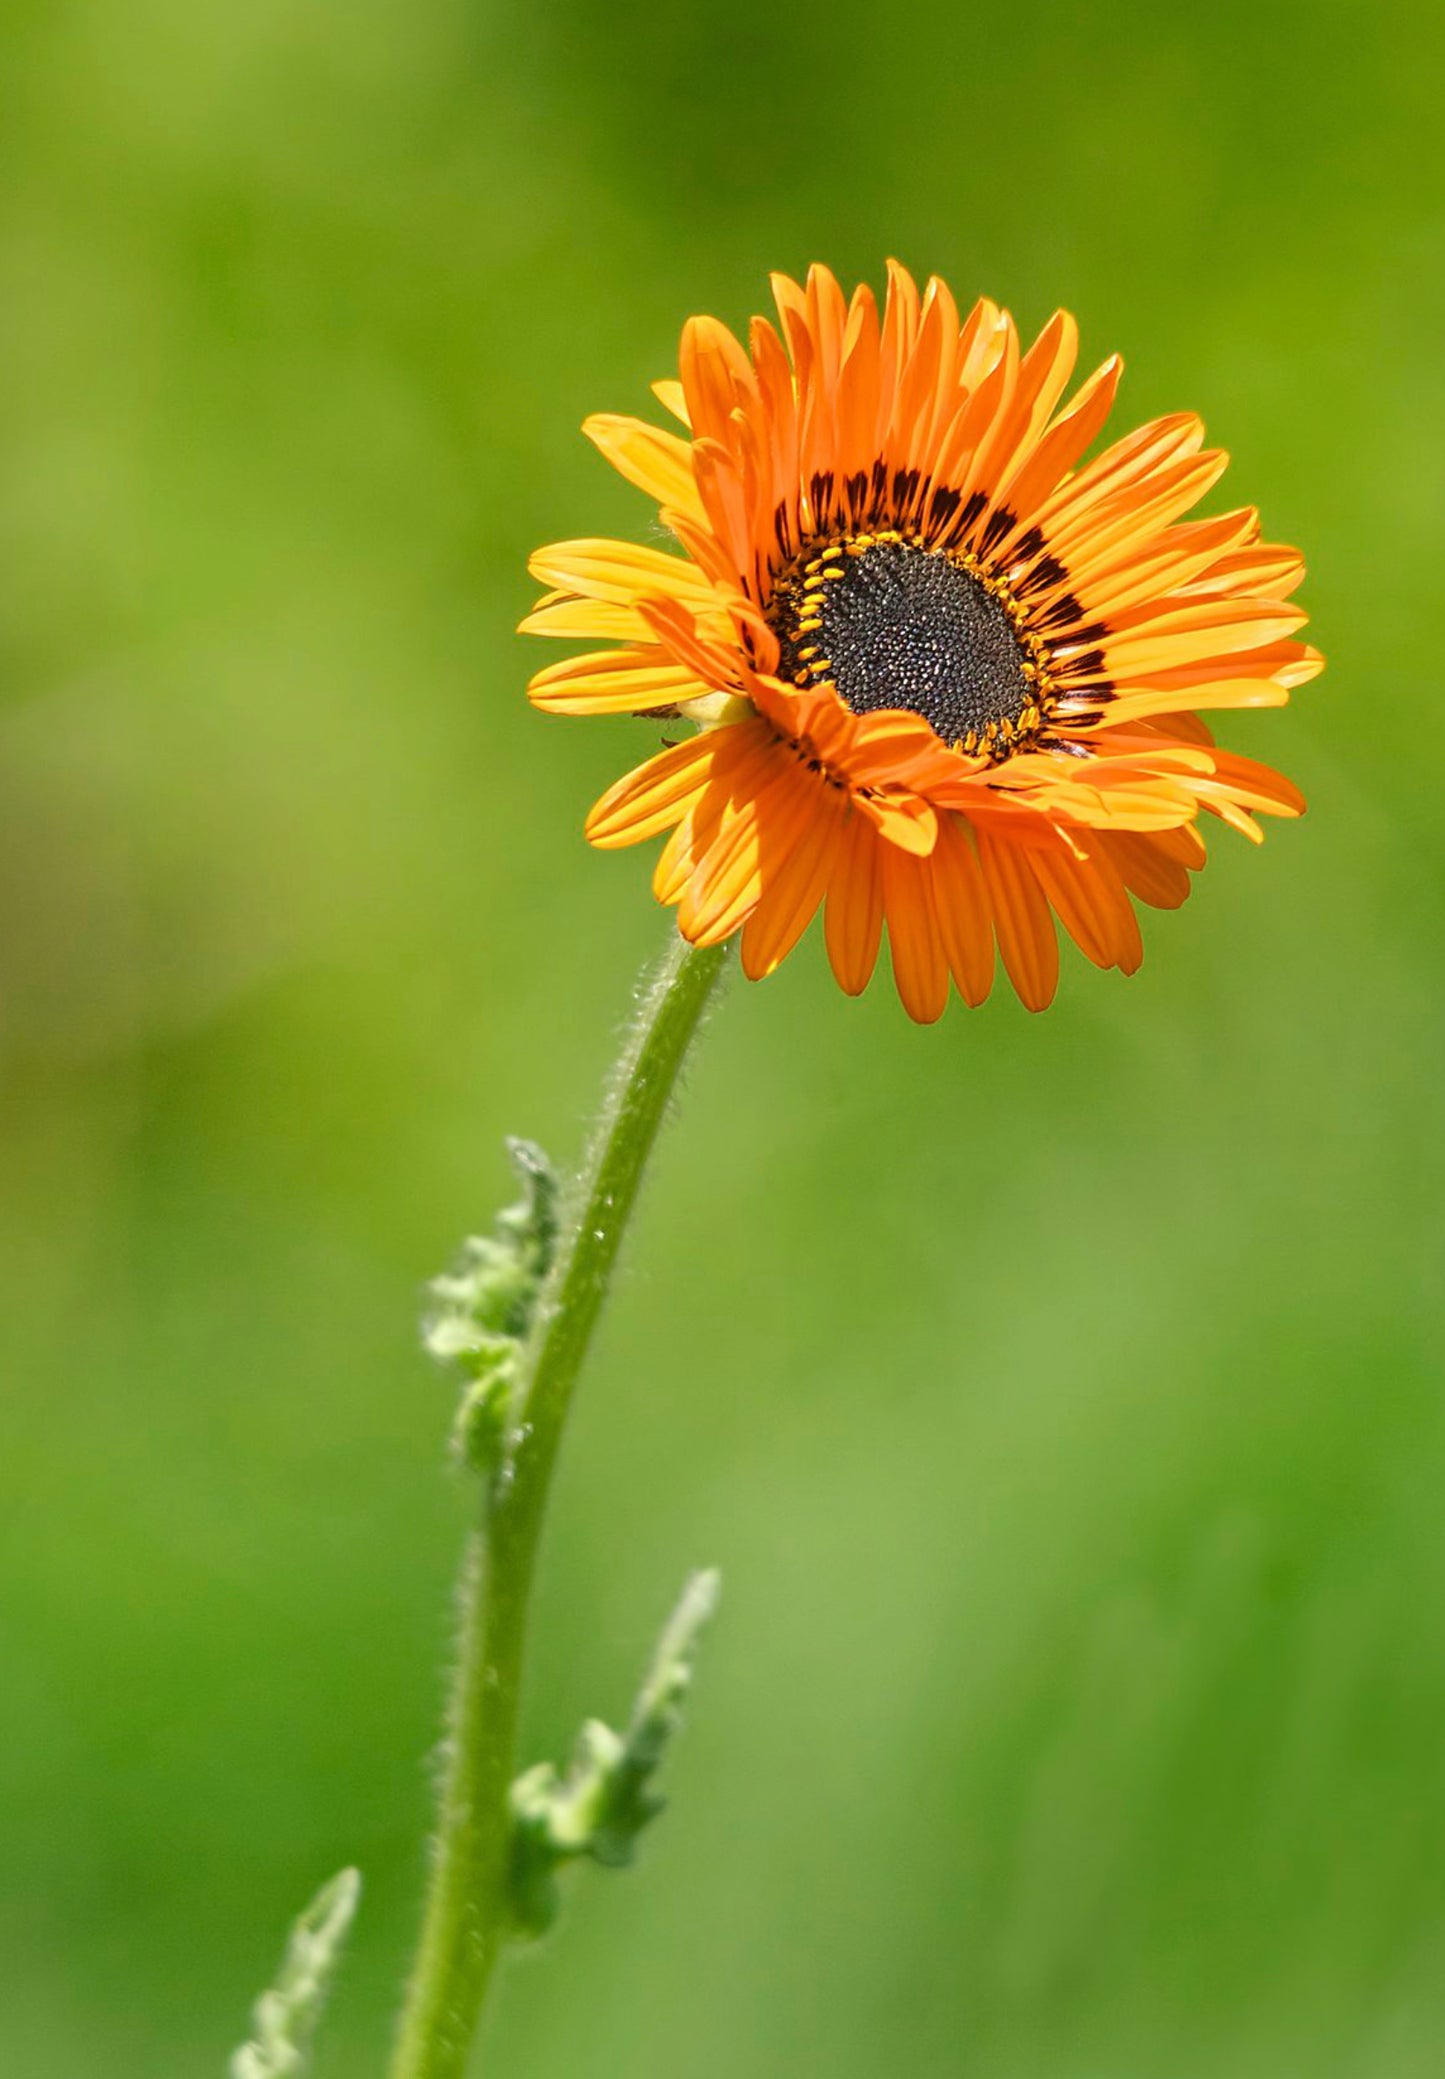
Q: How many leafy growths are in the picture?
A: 3